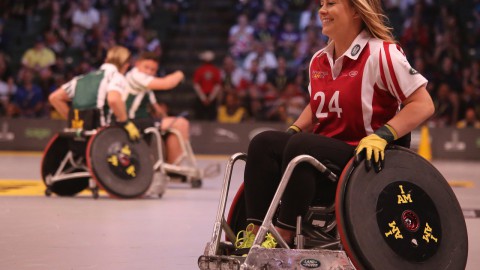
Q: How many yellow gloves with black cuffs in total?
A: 3